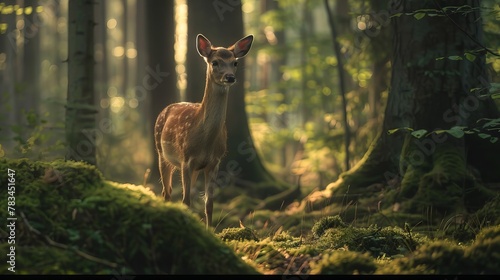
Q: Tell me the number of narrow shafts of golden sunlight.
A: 1